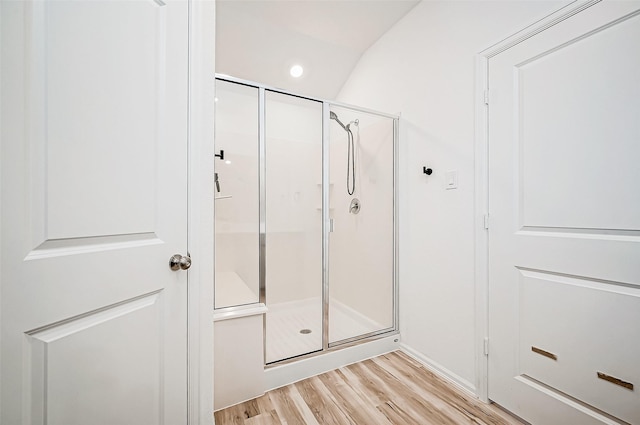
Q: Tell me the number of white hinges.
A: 3